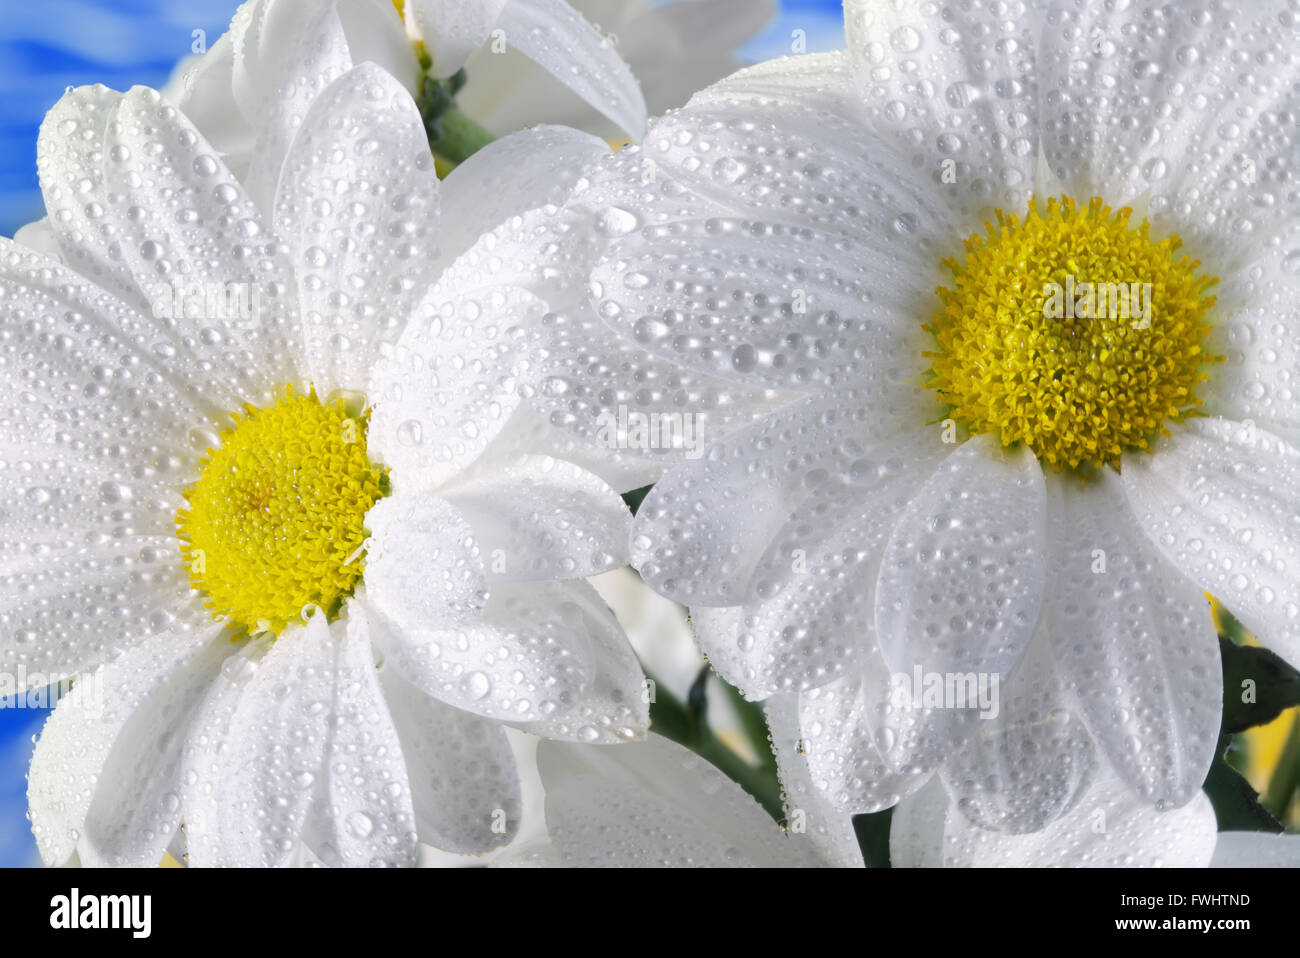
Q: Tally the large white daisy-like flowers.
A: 2